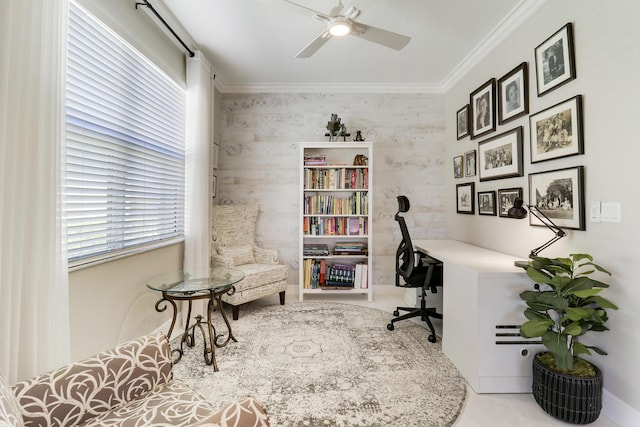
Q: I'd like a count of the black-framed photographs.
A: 12